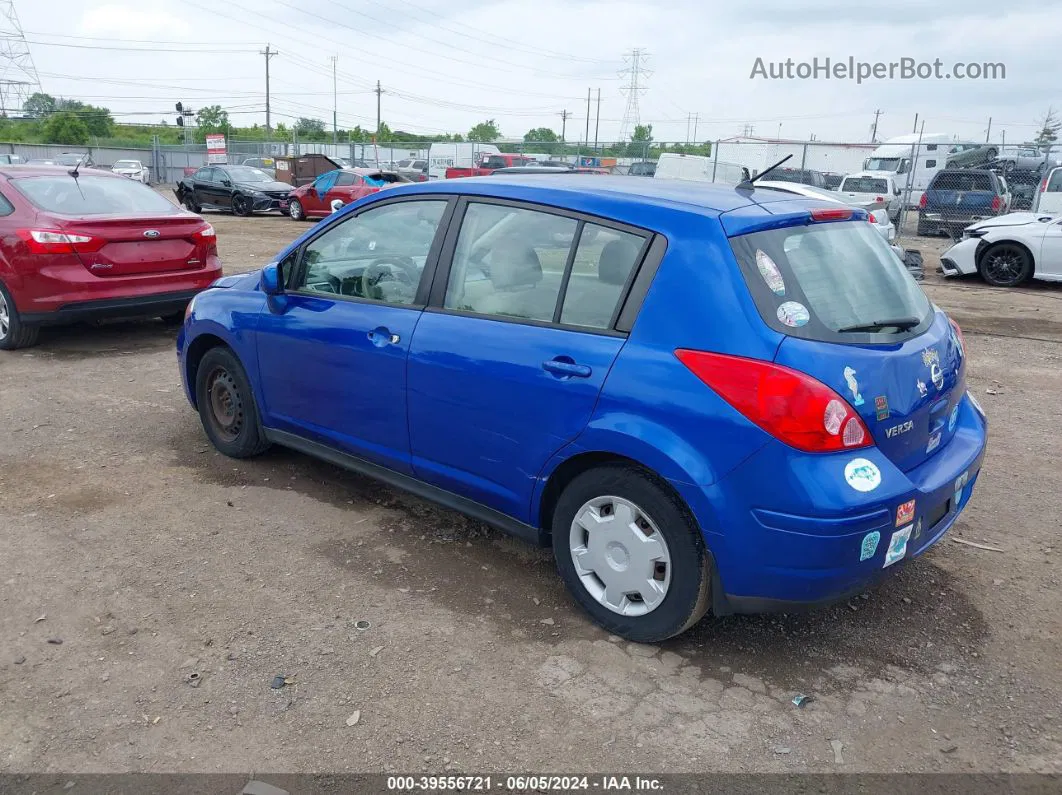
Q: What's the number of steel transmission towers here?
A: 2